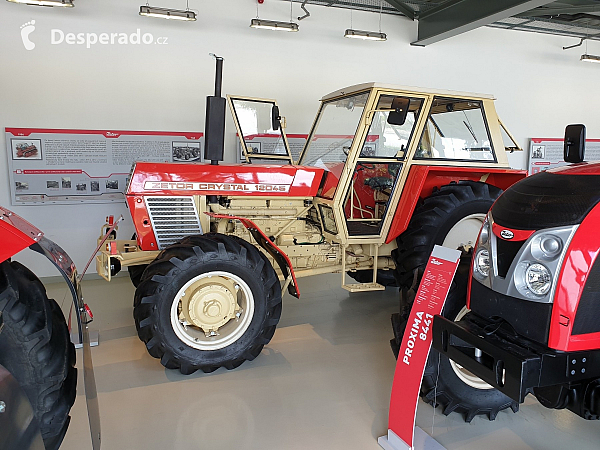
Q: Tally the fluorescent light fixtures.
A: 5